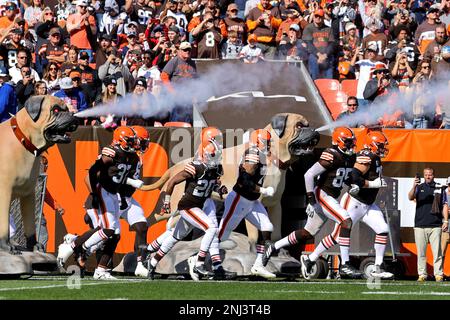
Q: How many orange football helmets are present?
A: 7